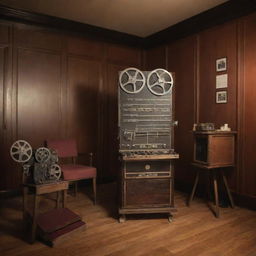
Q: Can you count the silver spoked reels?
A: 5